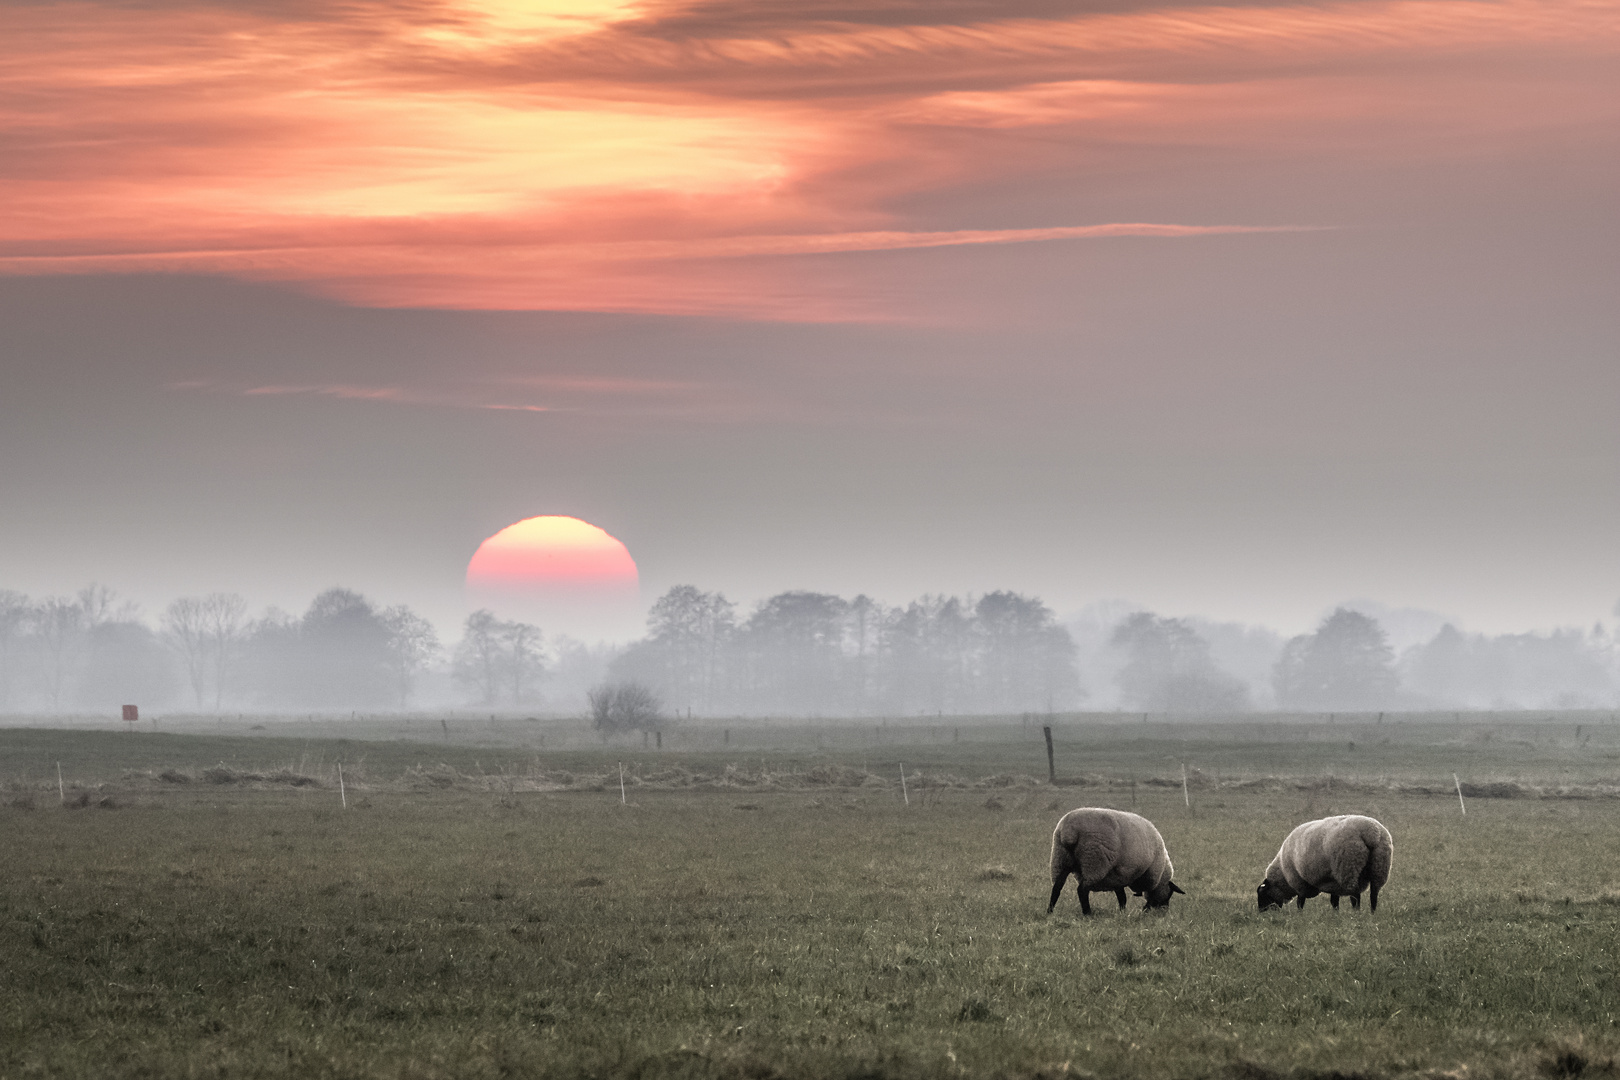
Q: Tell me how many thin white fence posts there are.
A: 6